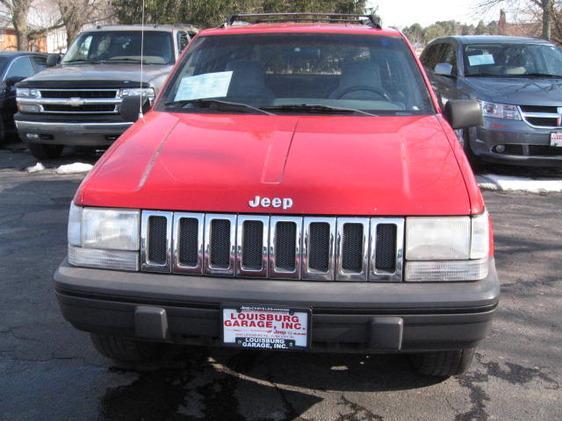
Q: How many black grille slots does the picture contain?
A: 8